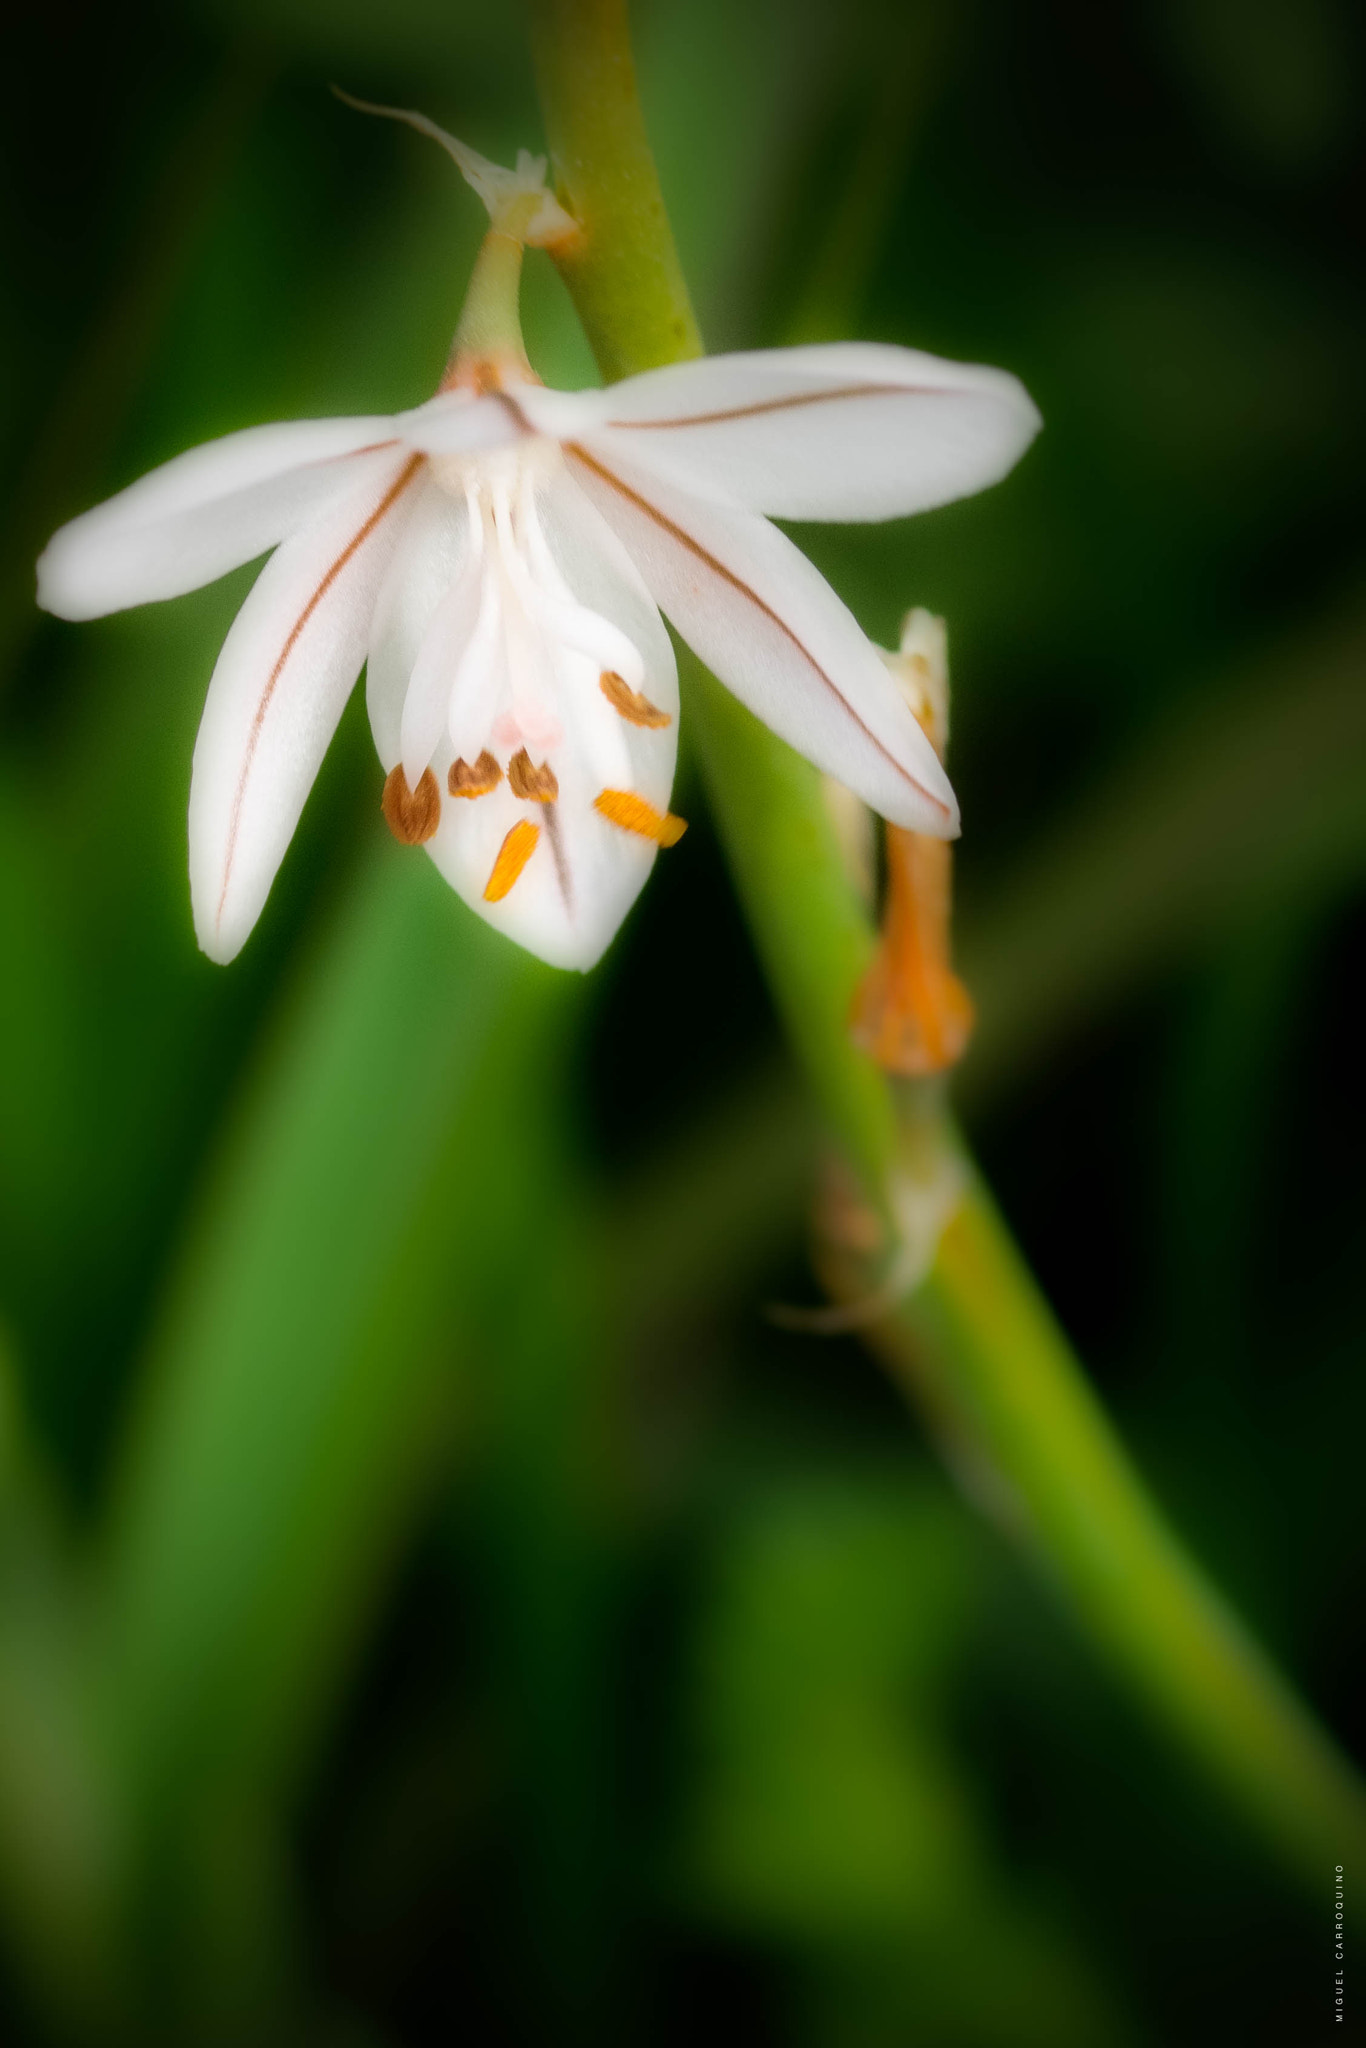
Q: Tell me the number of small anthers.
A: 6